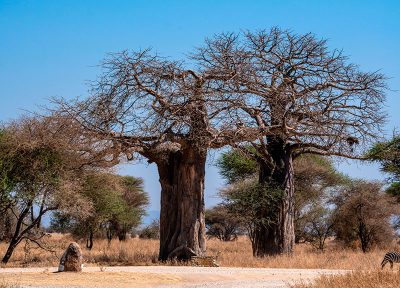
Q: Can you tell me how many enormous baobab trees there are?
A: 2